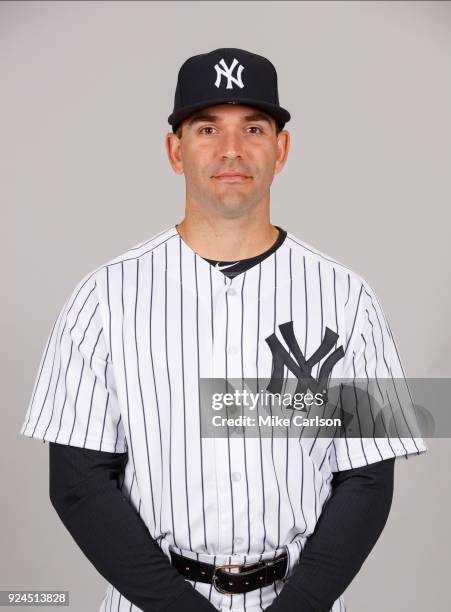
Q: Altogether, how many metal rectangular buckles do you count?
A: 1